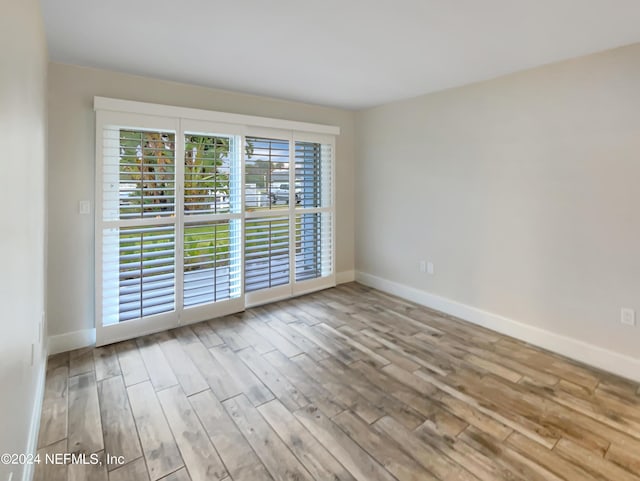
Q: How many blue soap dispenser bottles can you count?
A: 0